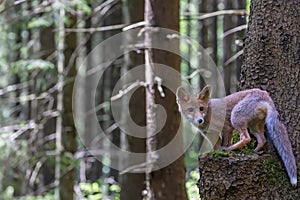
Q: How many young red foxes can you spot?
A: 1